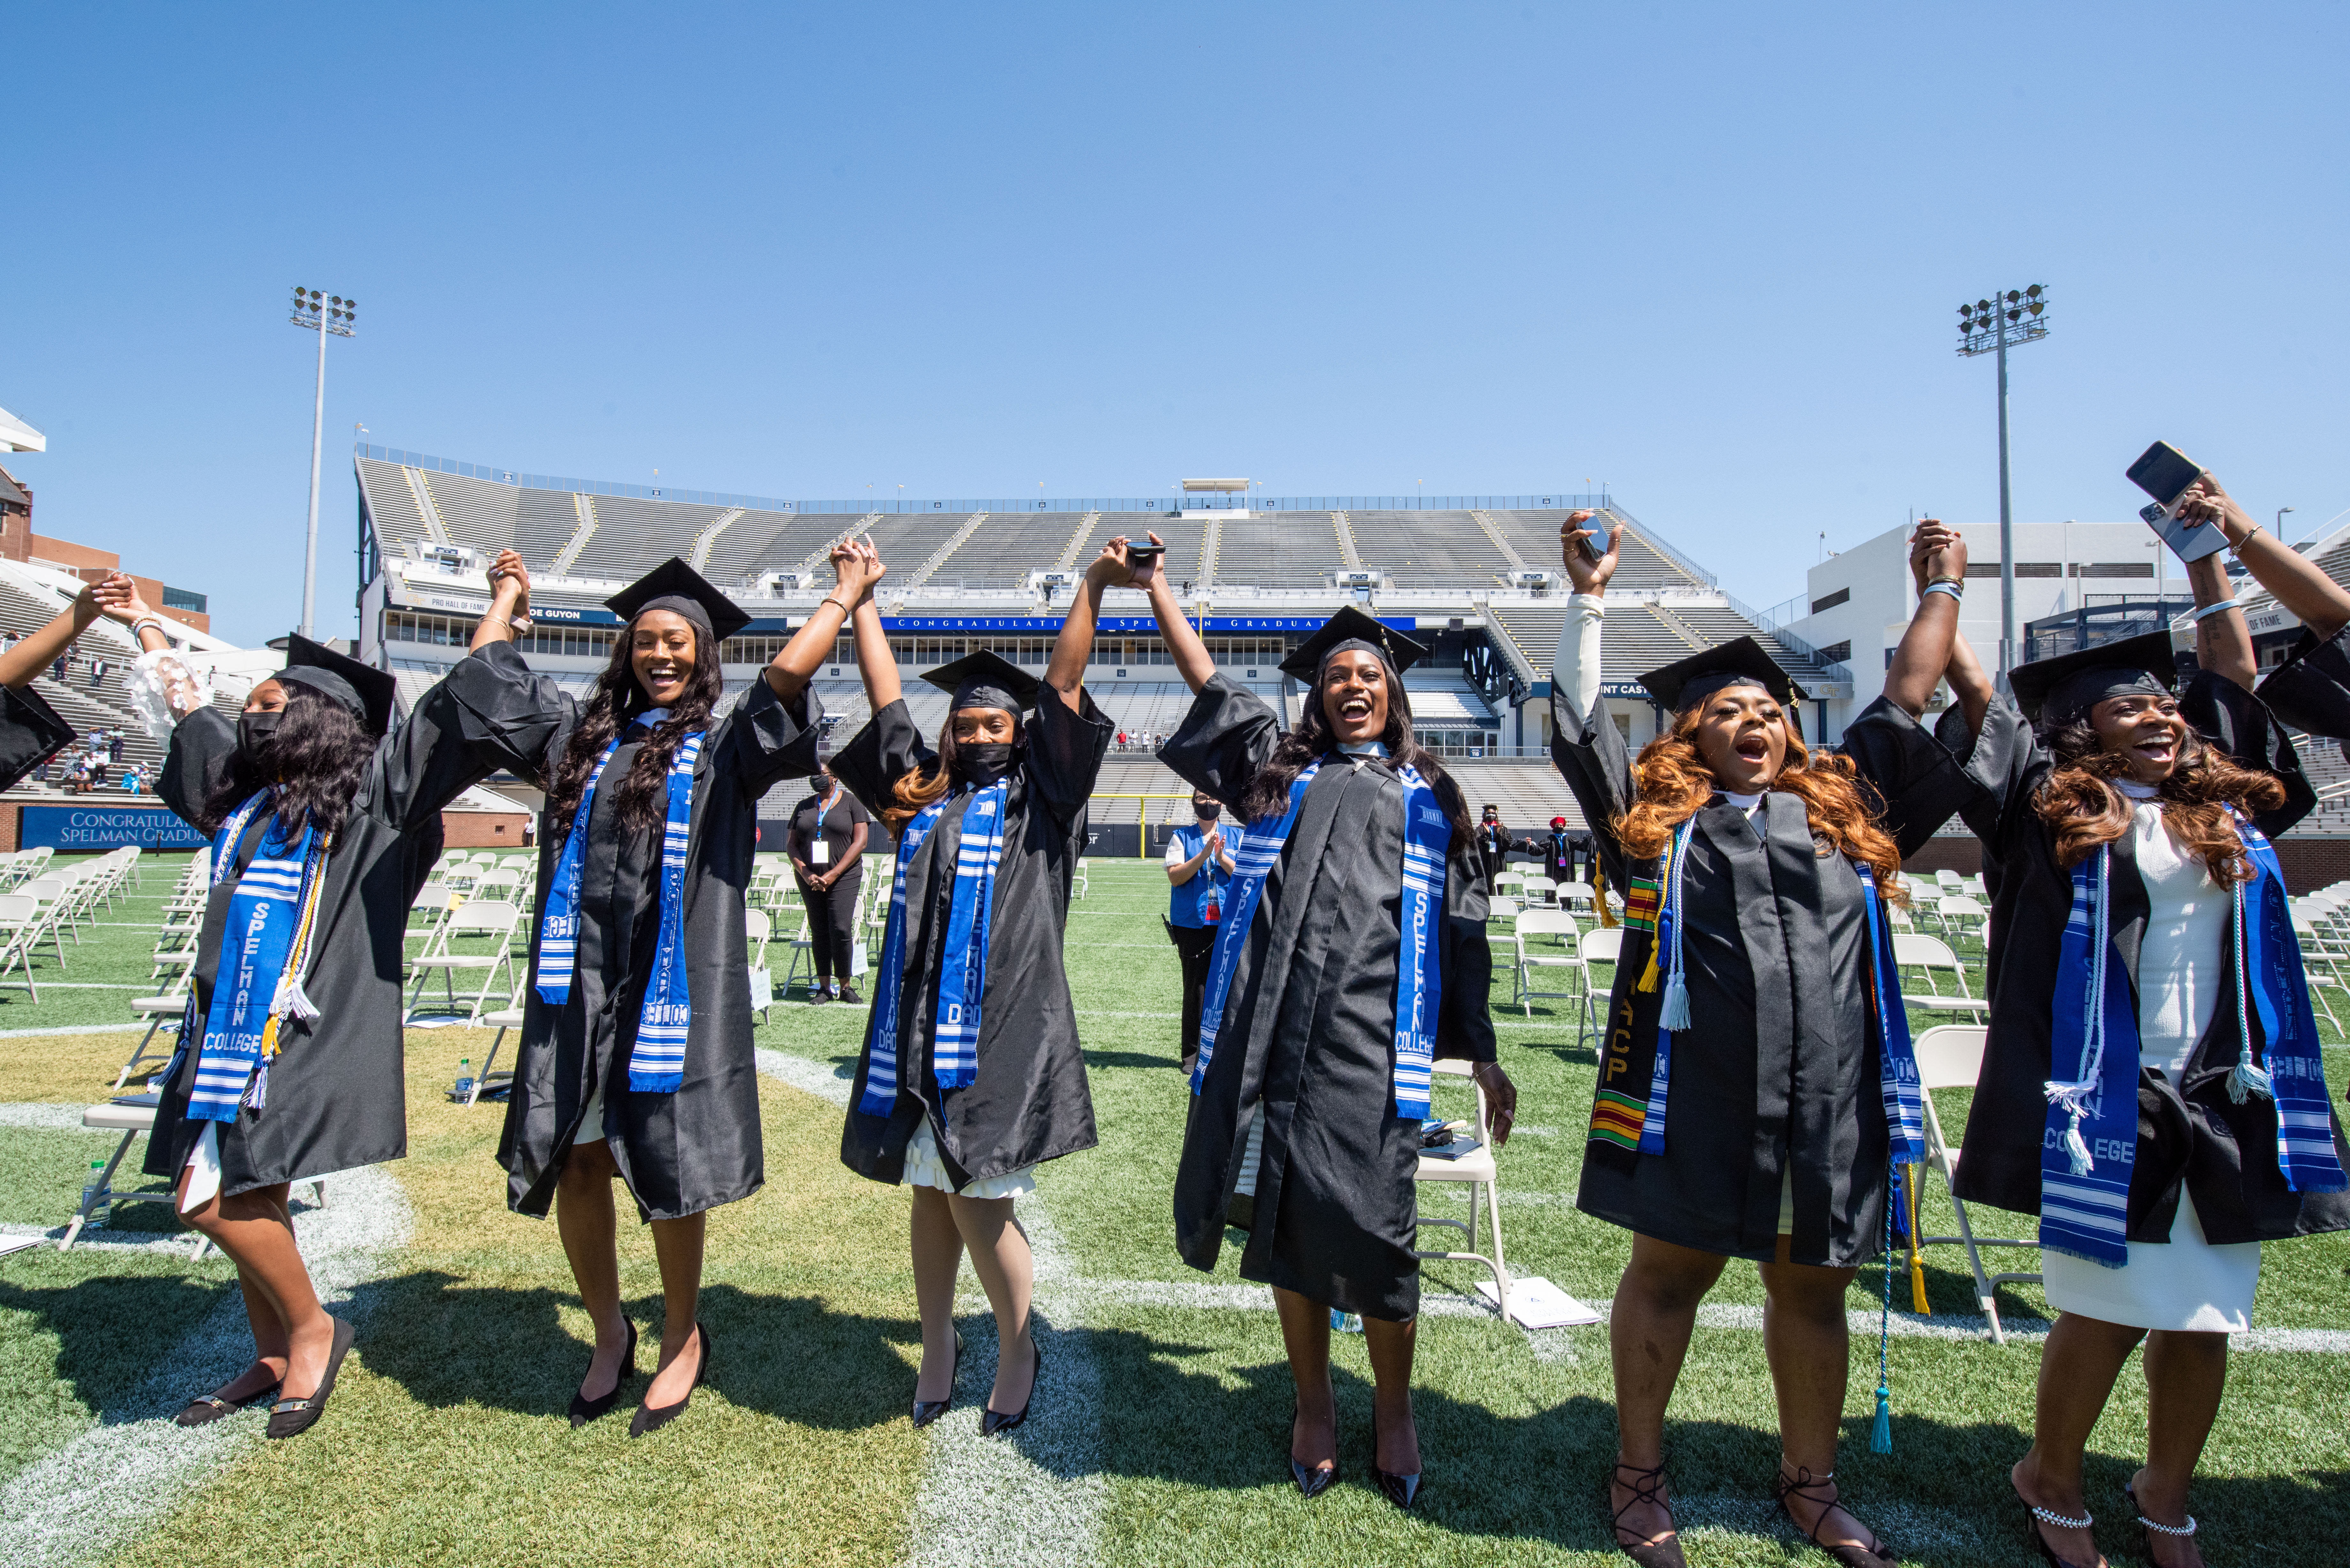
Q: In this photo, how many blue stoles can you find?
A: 6